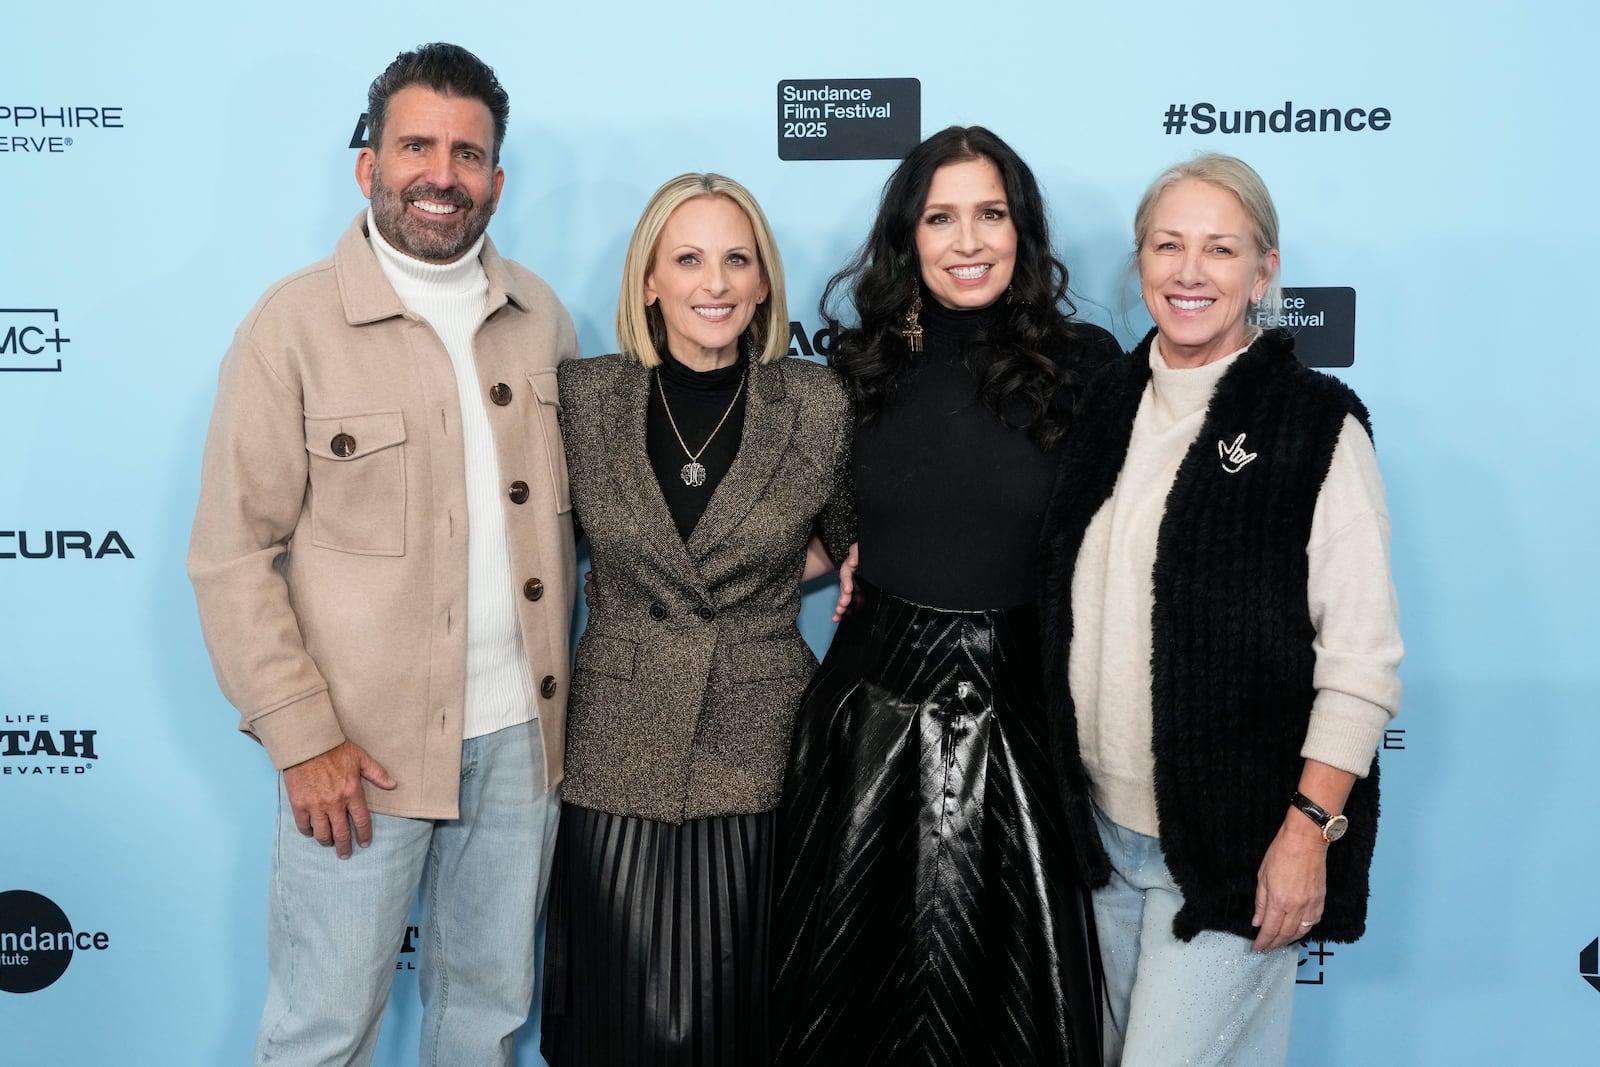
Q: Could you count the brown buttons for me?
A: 5